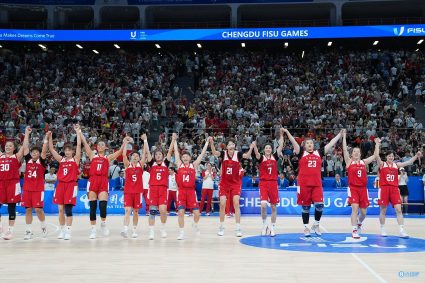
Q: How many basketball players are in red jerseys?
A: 12